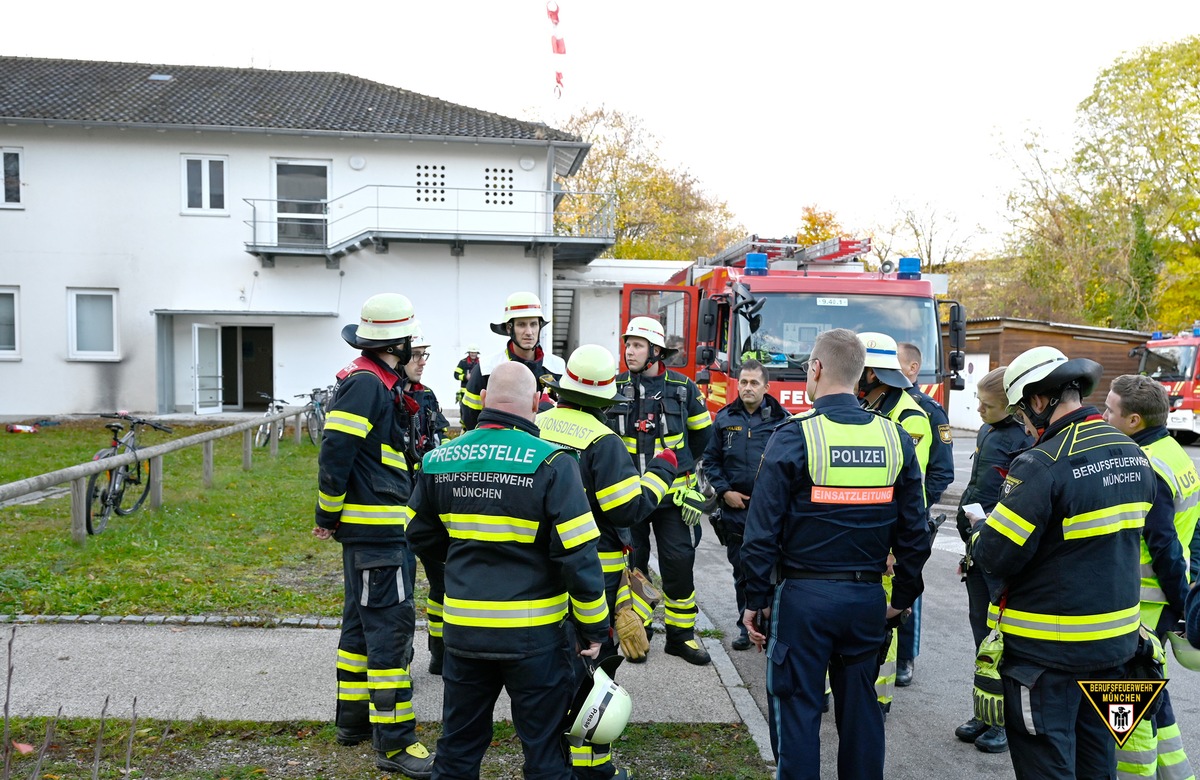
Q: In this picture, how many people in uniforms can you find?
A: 14